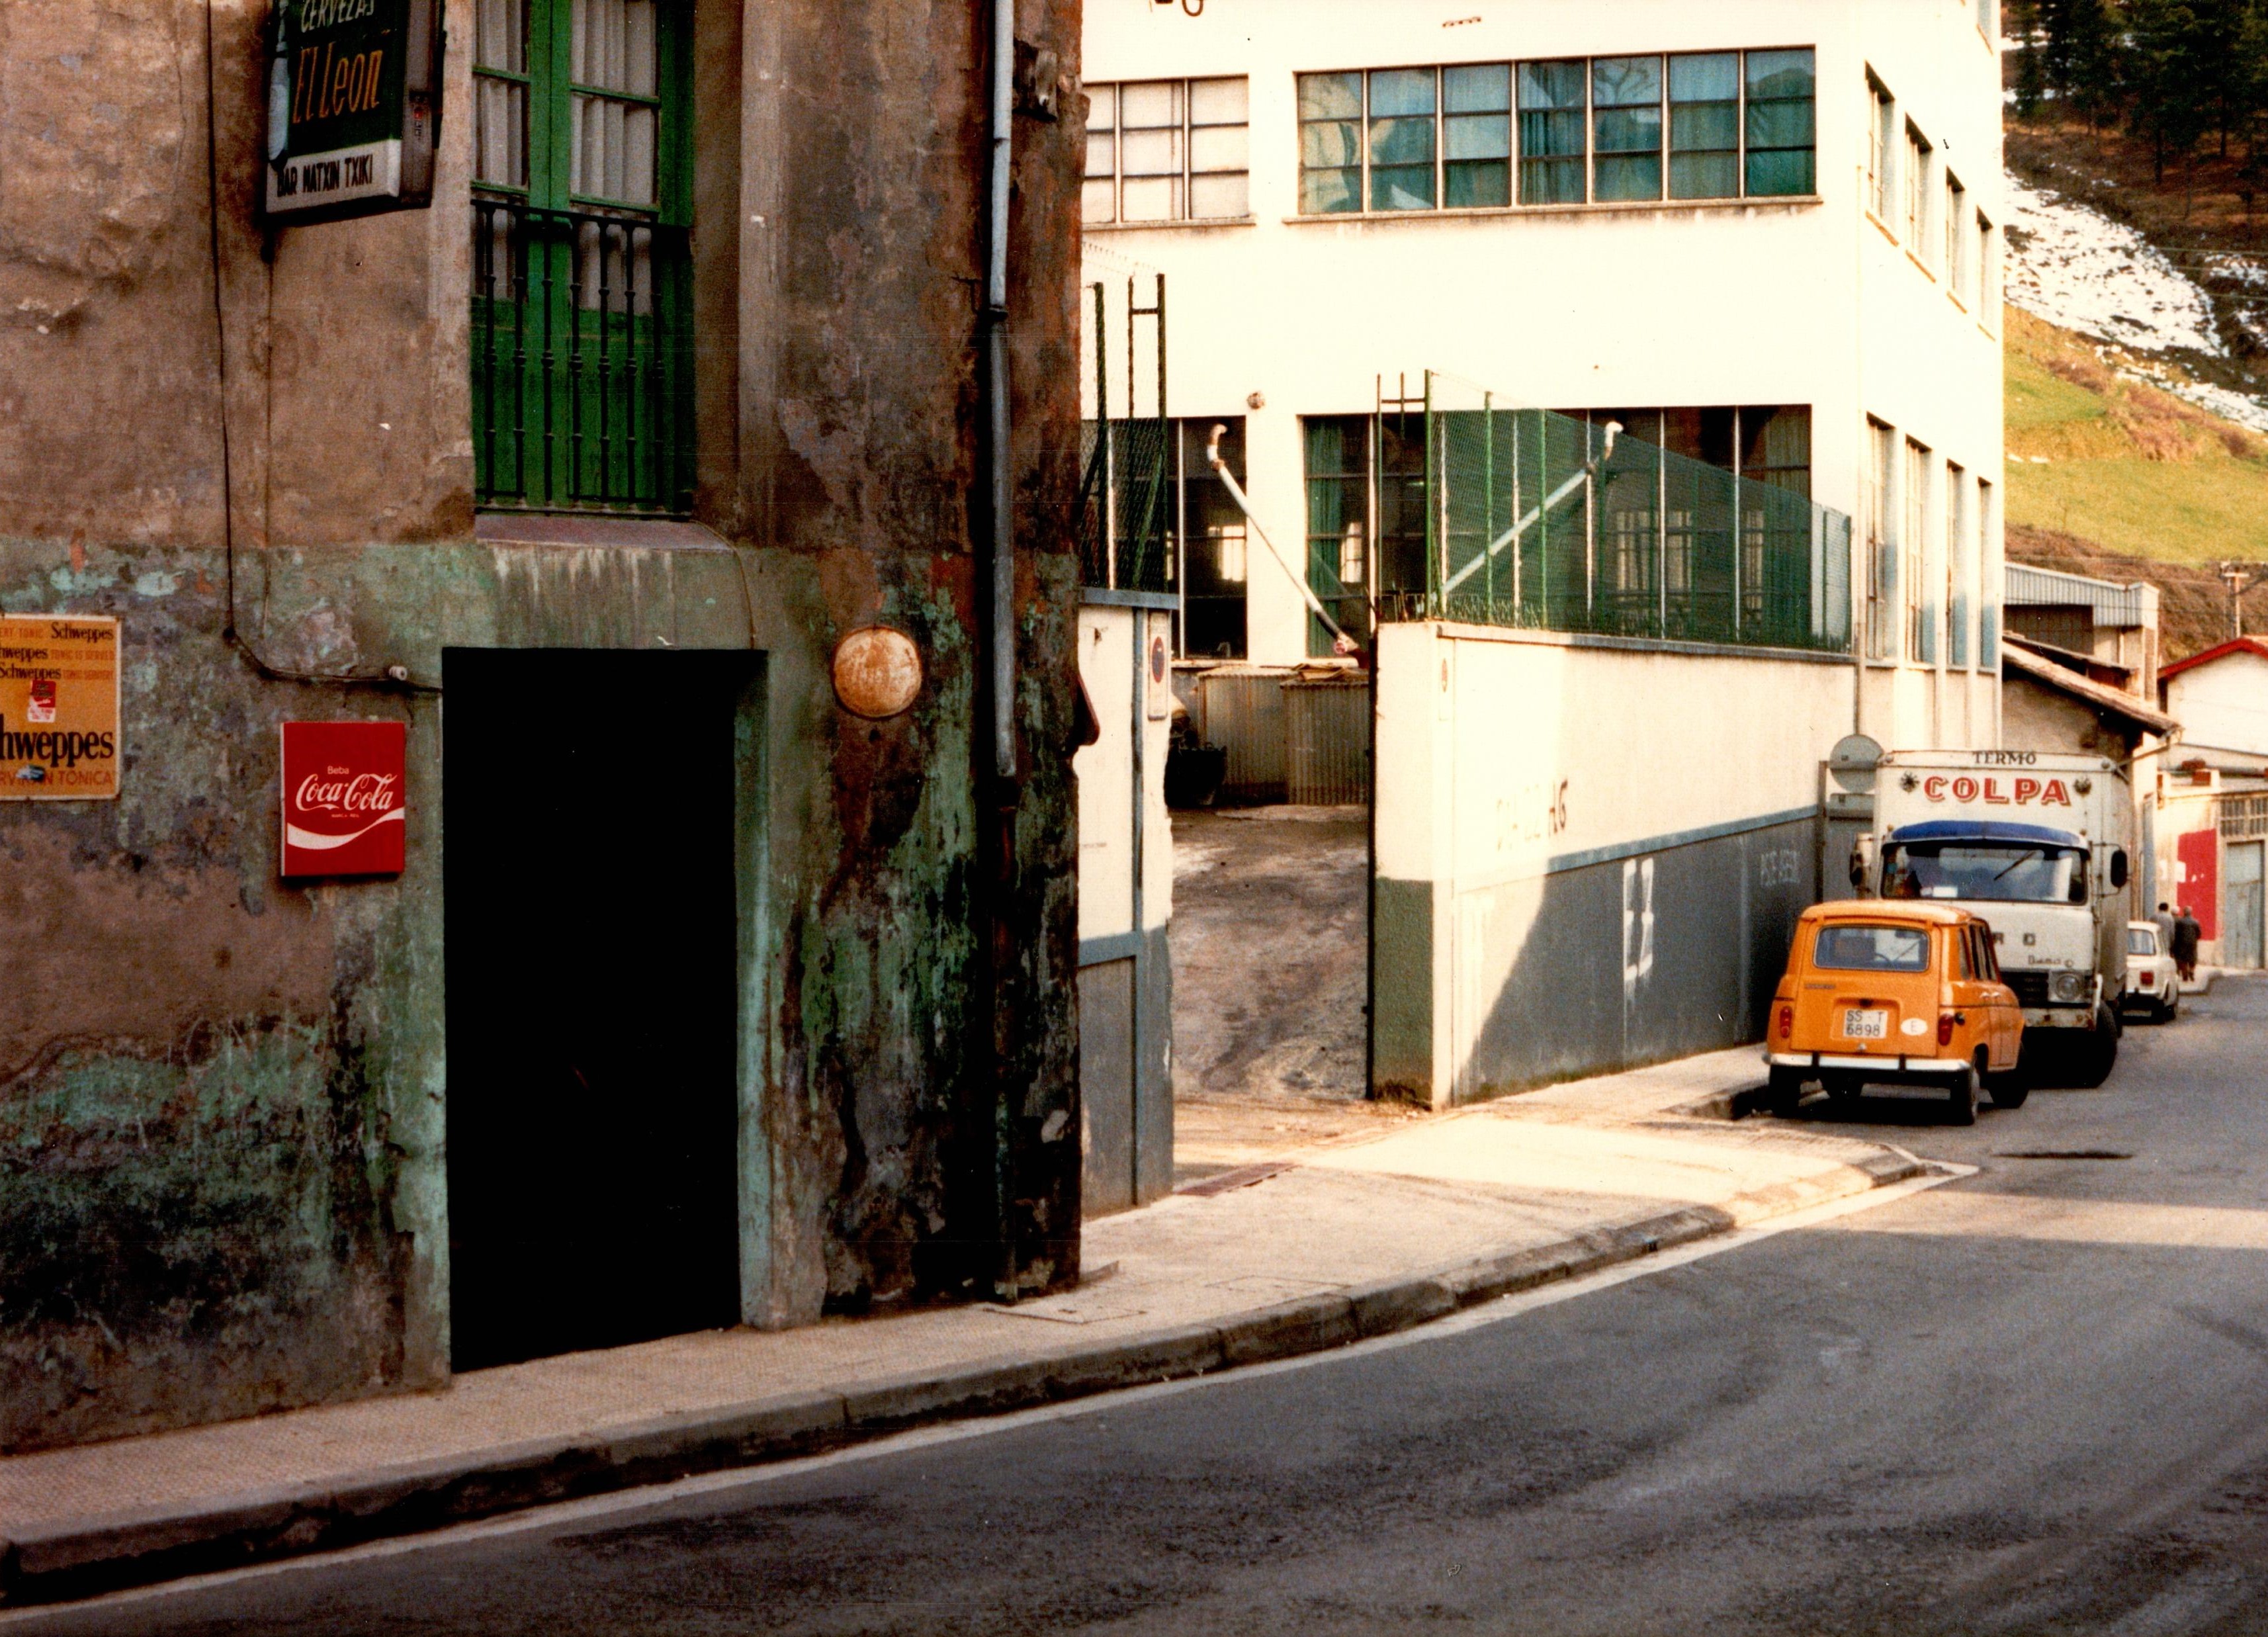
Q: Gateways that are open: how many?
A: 1